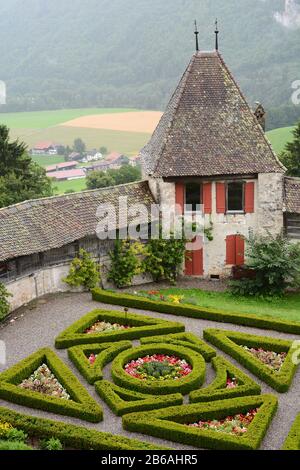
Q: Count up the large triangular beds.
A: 4